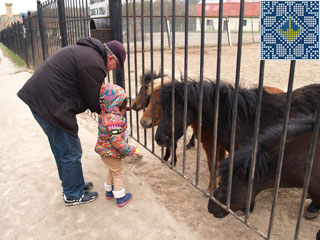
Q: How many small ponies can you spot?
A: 4